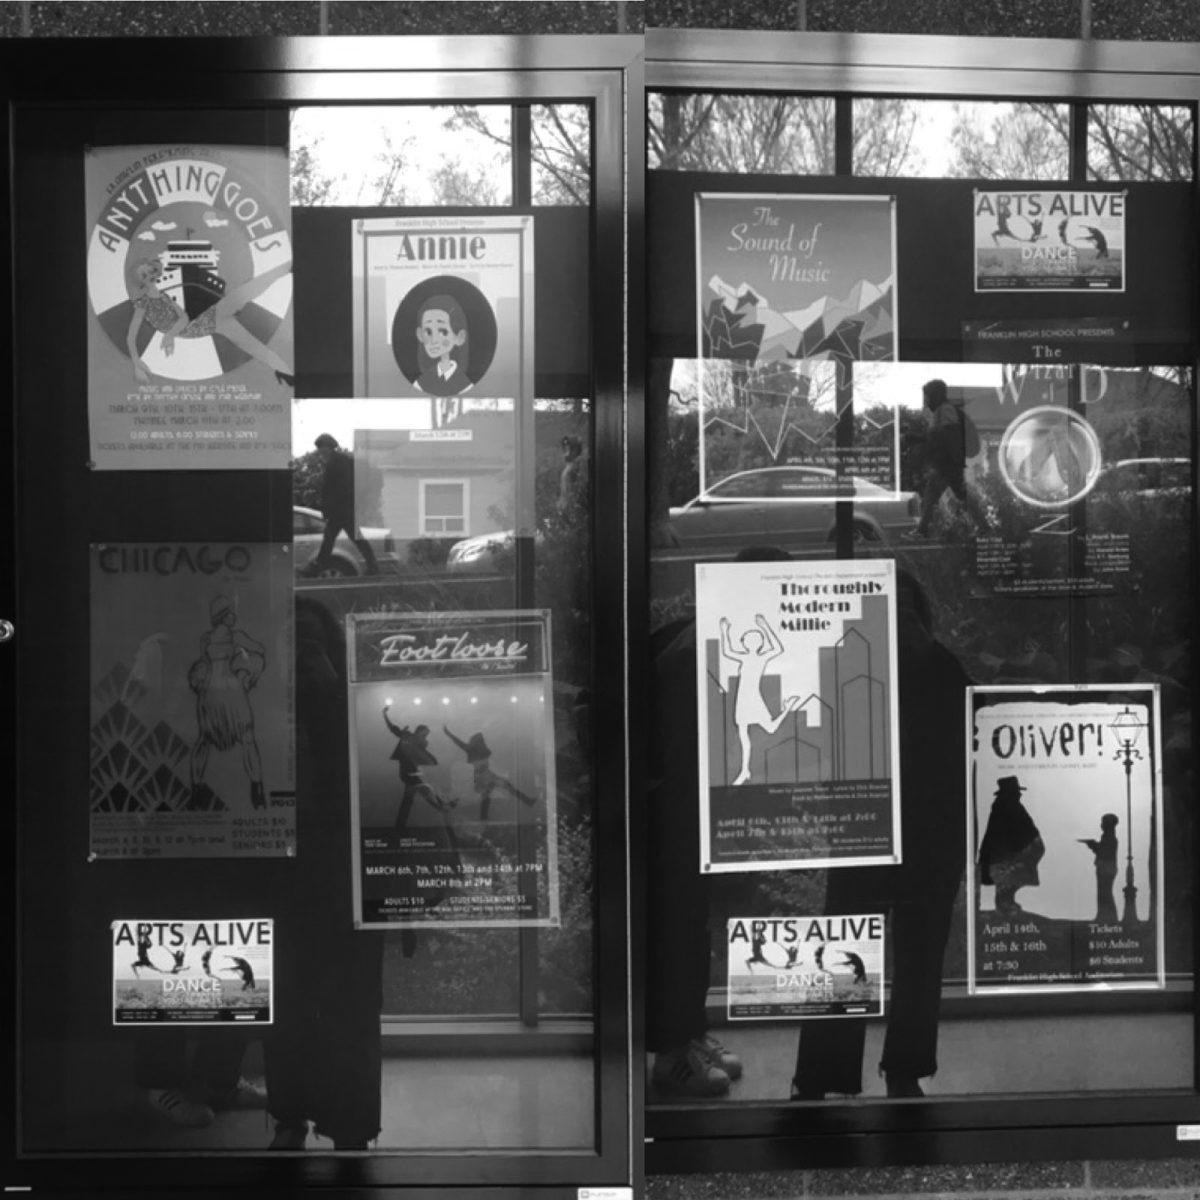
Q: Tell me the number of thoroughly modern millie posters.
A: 1